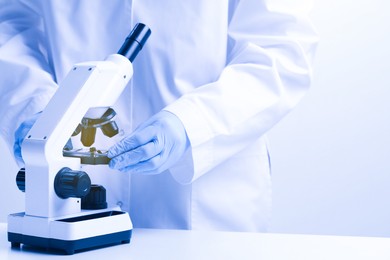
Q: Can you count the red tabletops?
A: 0